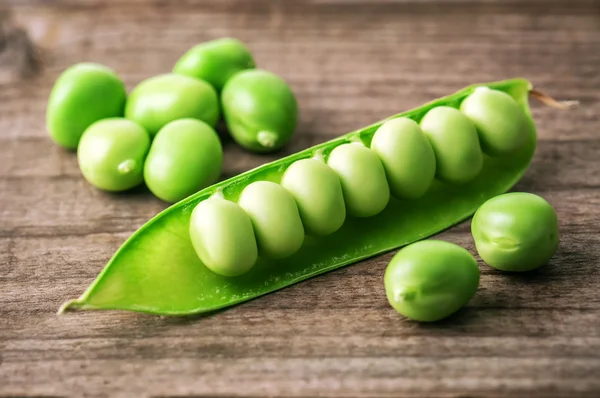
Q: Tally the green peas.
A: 15